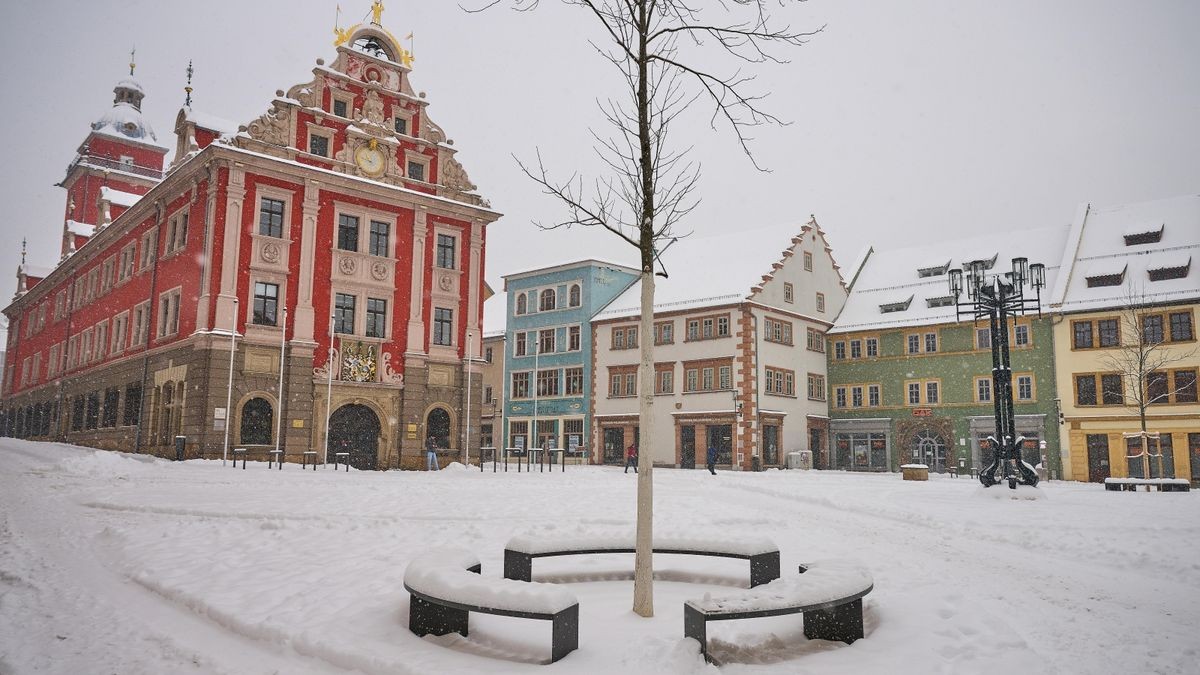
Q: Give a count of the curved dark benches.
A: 3